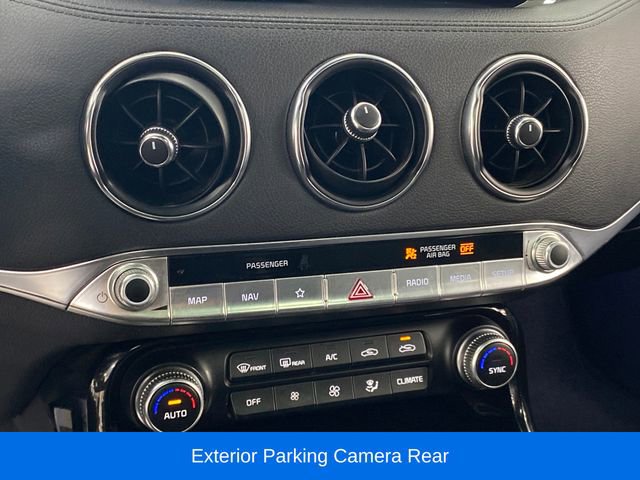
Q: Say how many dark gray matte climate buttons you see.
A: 10